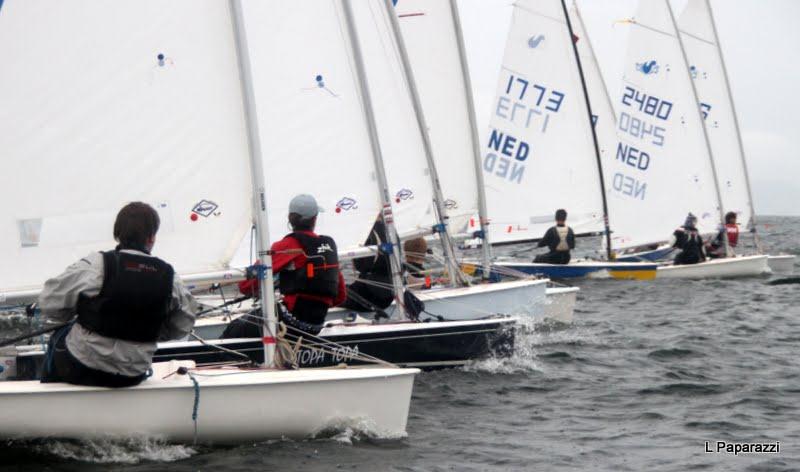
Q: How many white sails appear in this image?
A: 8